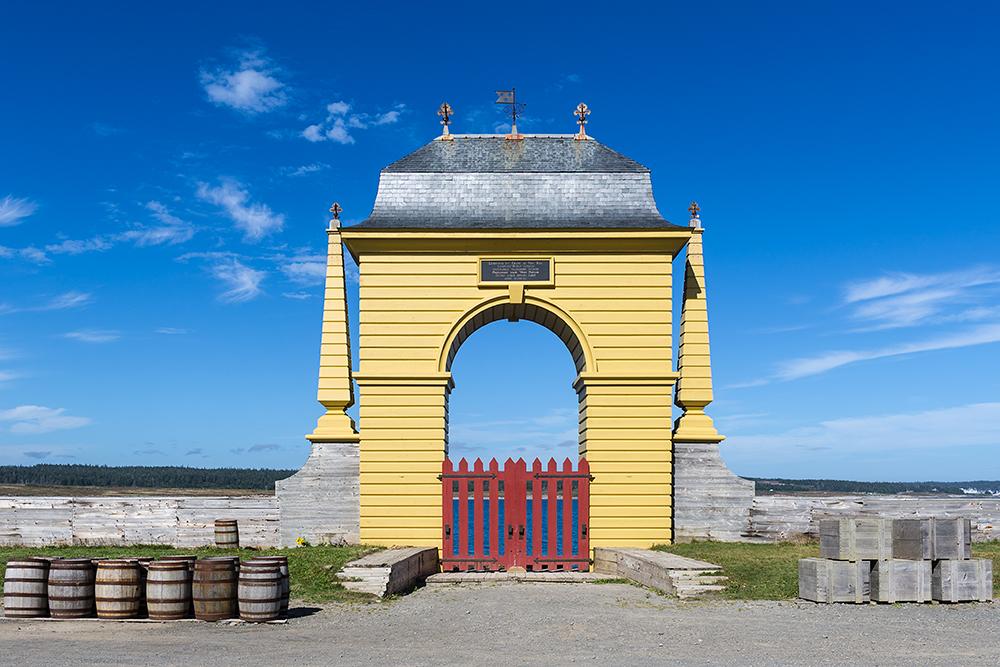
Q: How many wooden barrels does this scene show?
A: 13